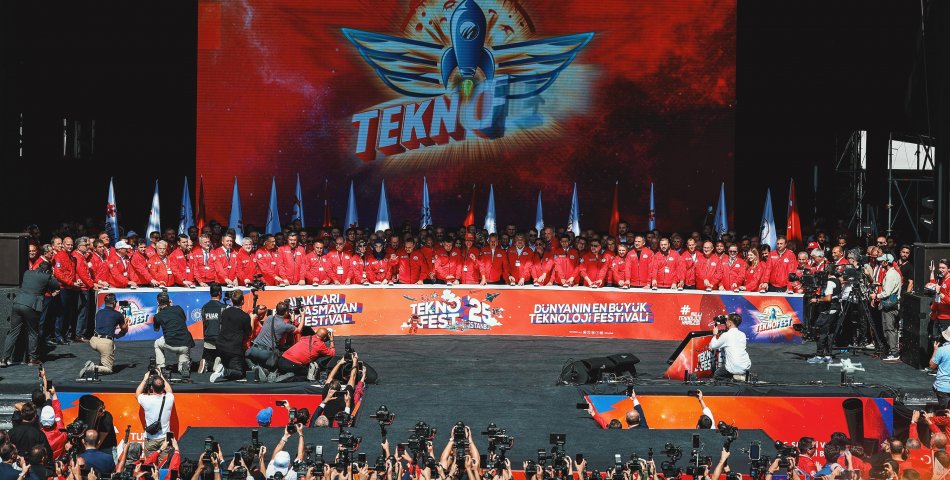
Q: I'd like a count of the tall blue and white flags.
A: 15